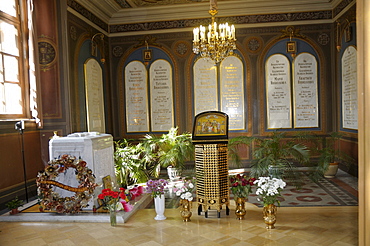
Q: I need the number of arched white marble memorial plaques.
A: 8